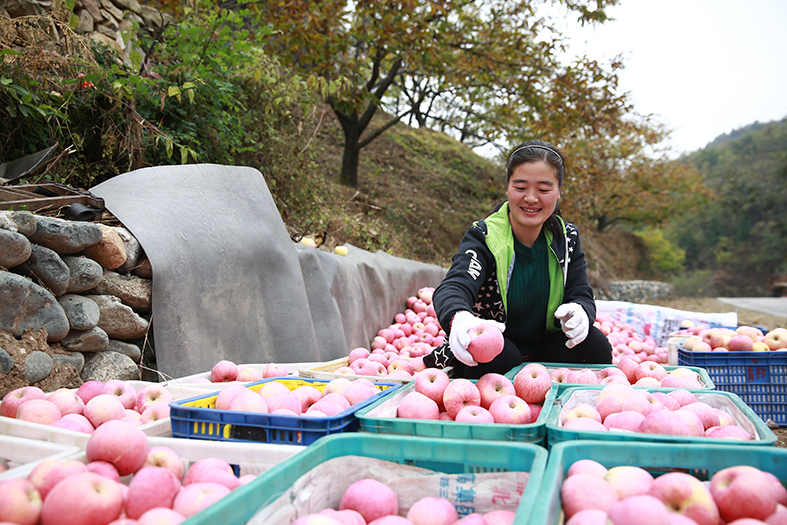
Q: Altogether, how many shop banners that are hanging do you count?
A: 0